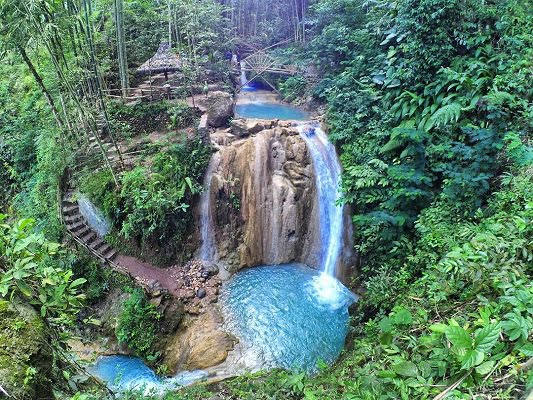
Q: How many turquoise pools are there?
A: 3